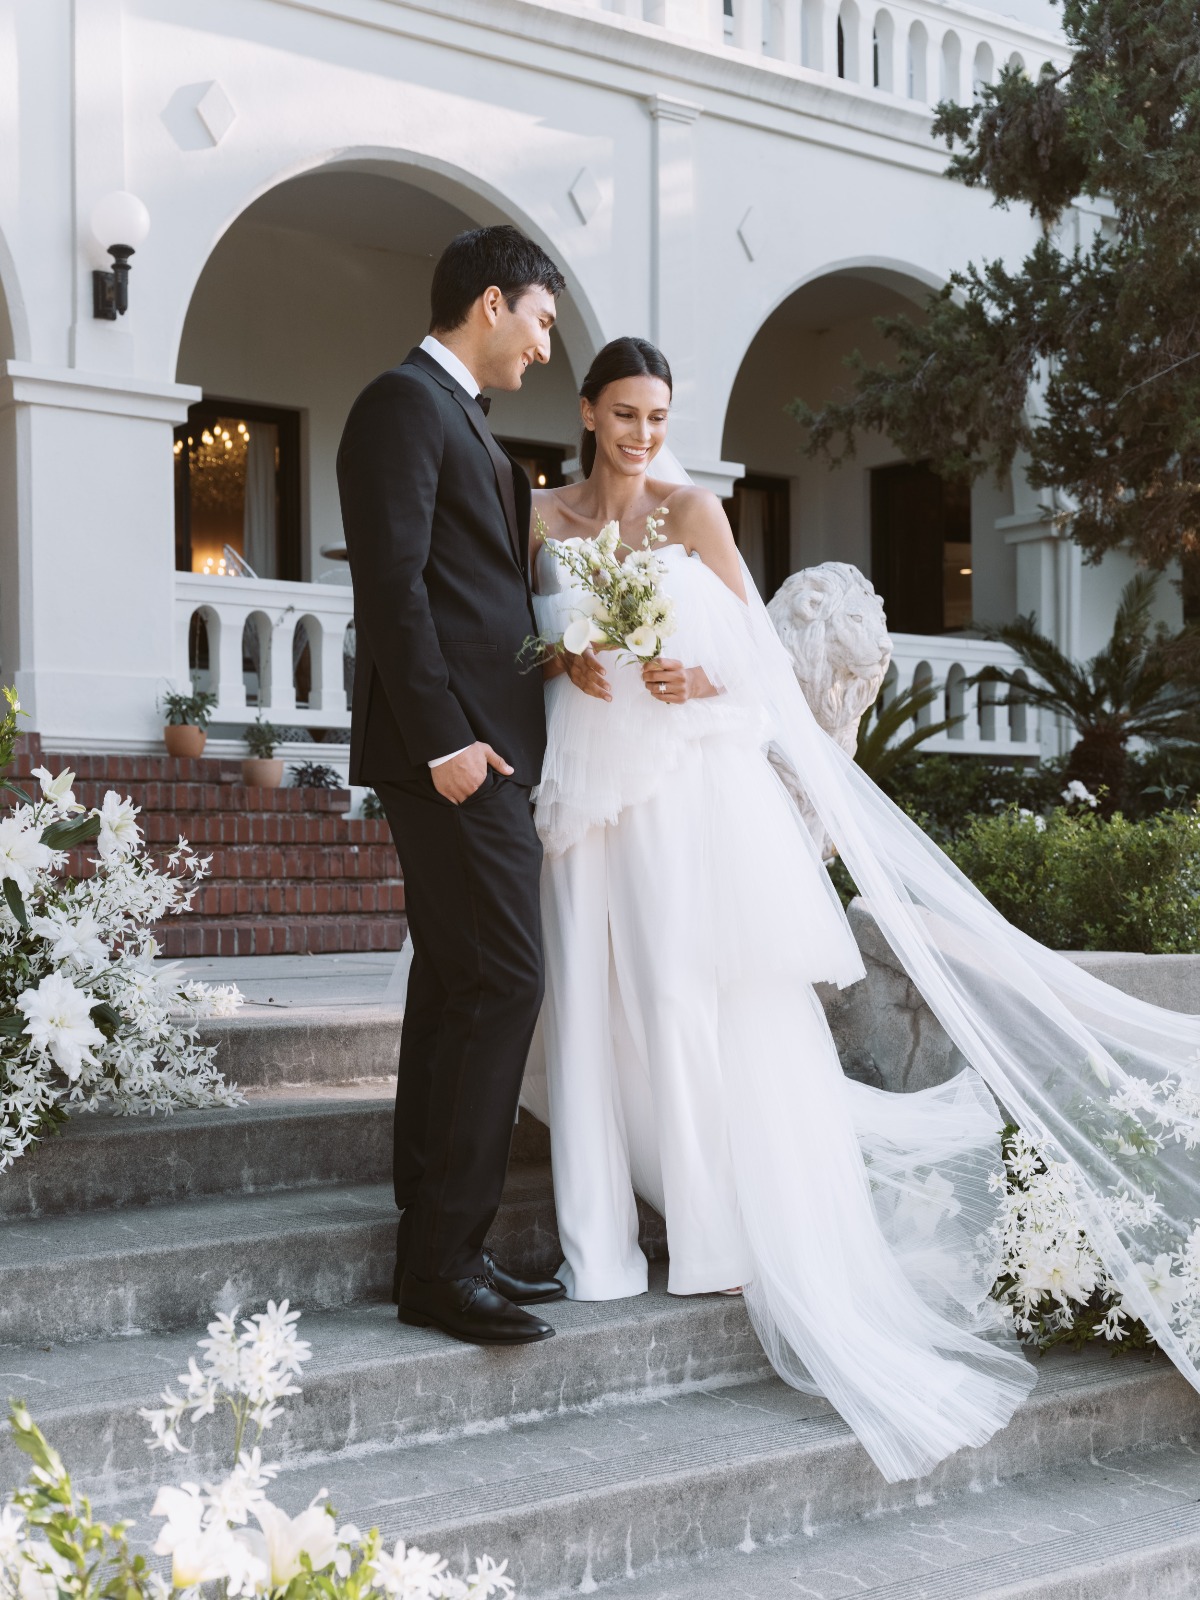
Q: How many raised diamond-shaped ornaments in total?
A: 3